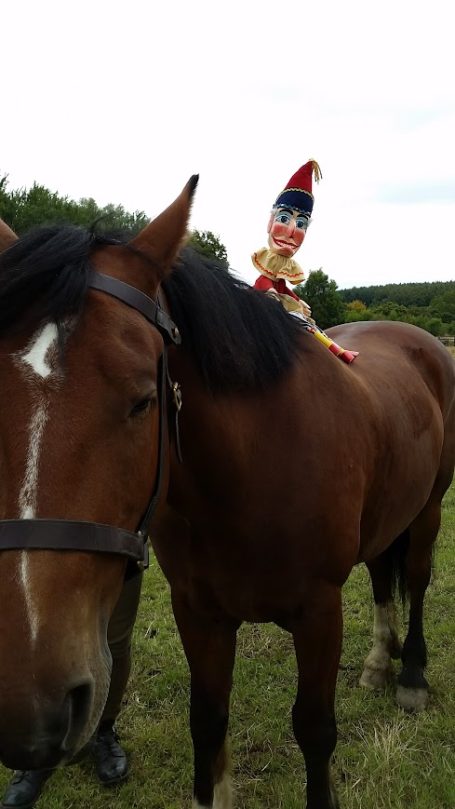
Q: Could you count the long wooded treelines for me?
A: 1